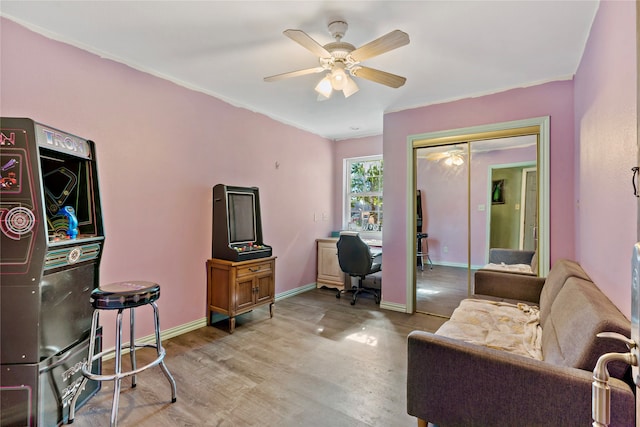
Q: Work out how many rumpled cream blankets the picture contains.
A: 1